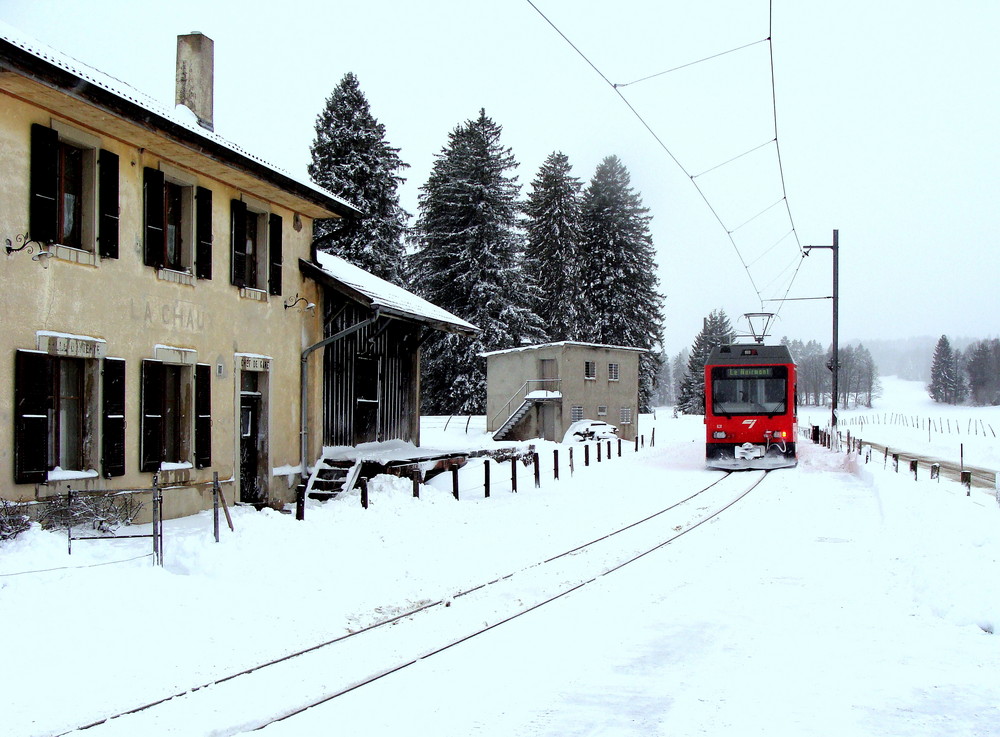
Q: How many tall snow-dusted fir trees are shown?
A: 4